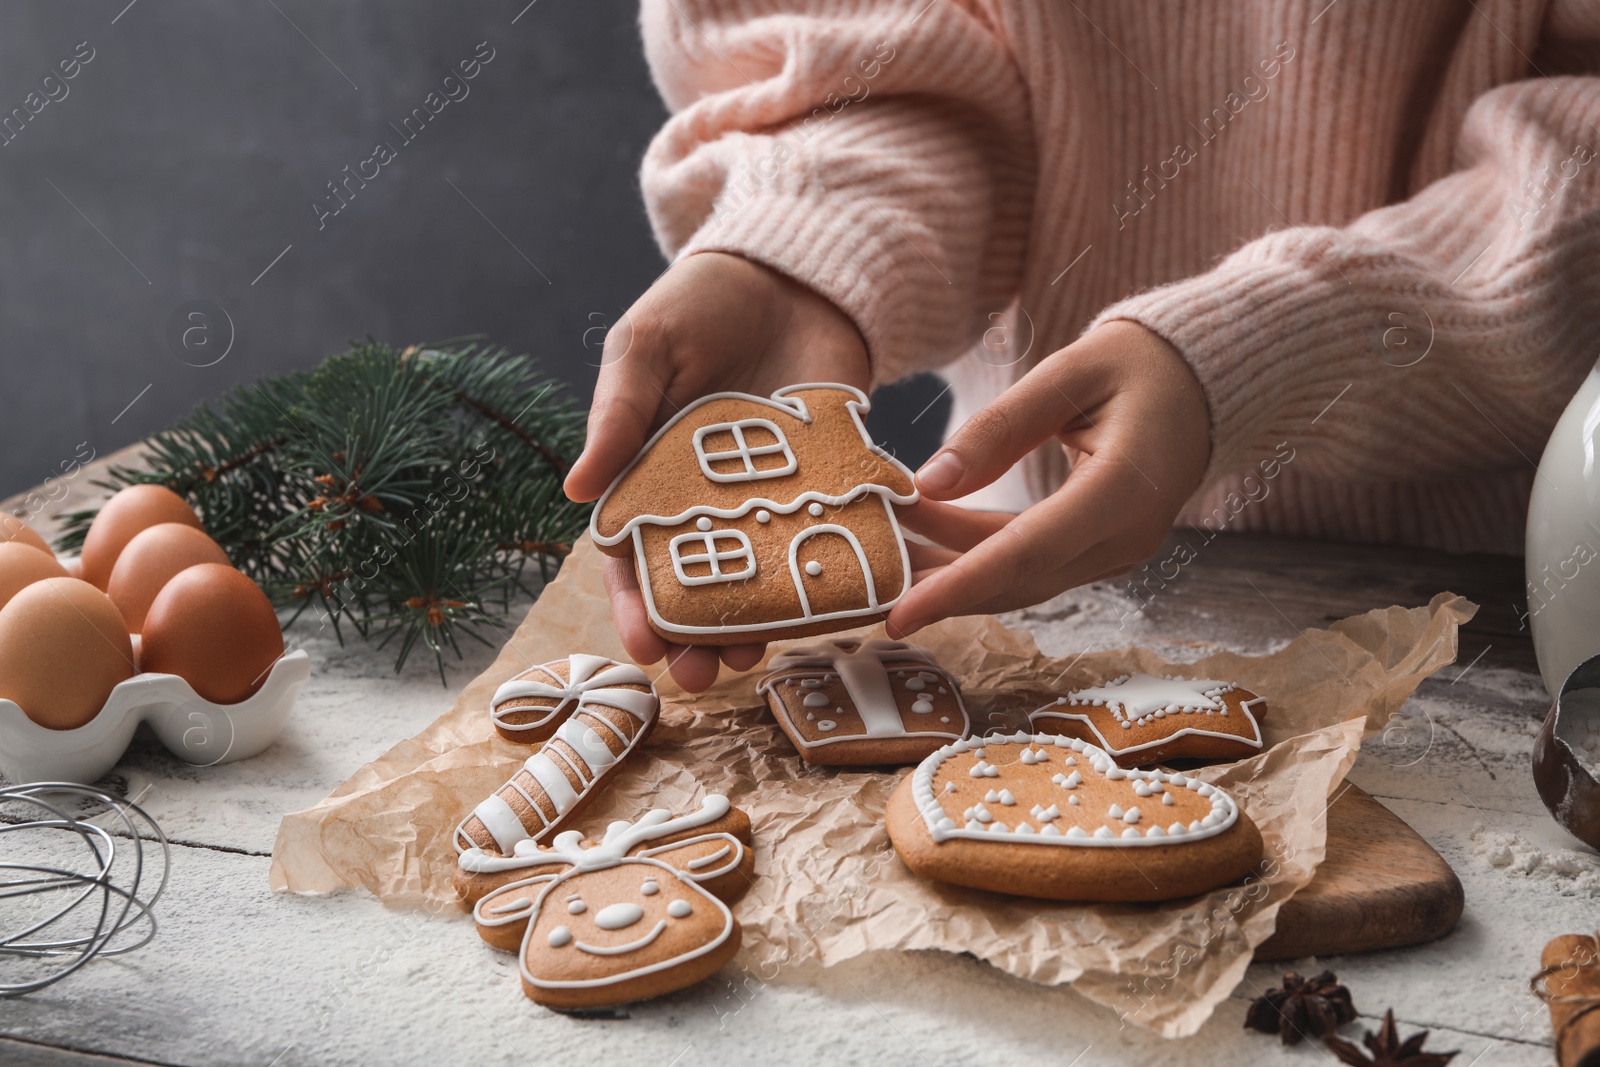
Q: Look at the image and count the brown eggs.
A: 6